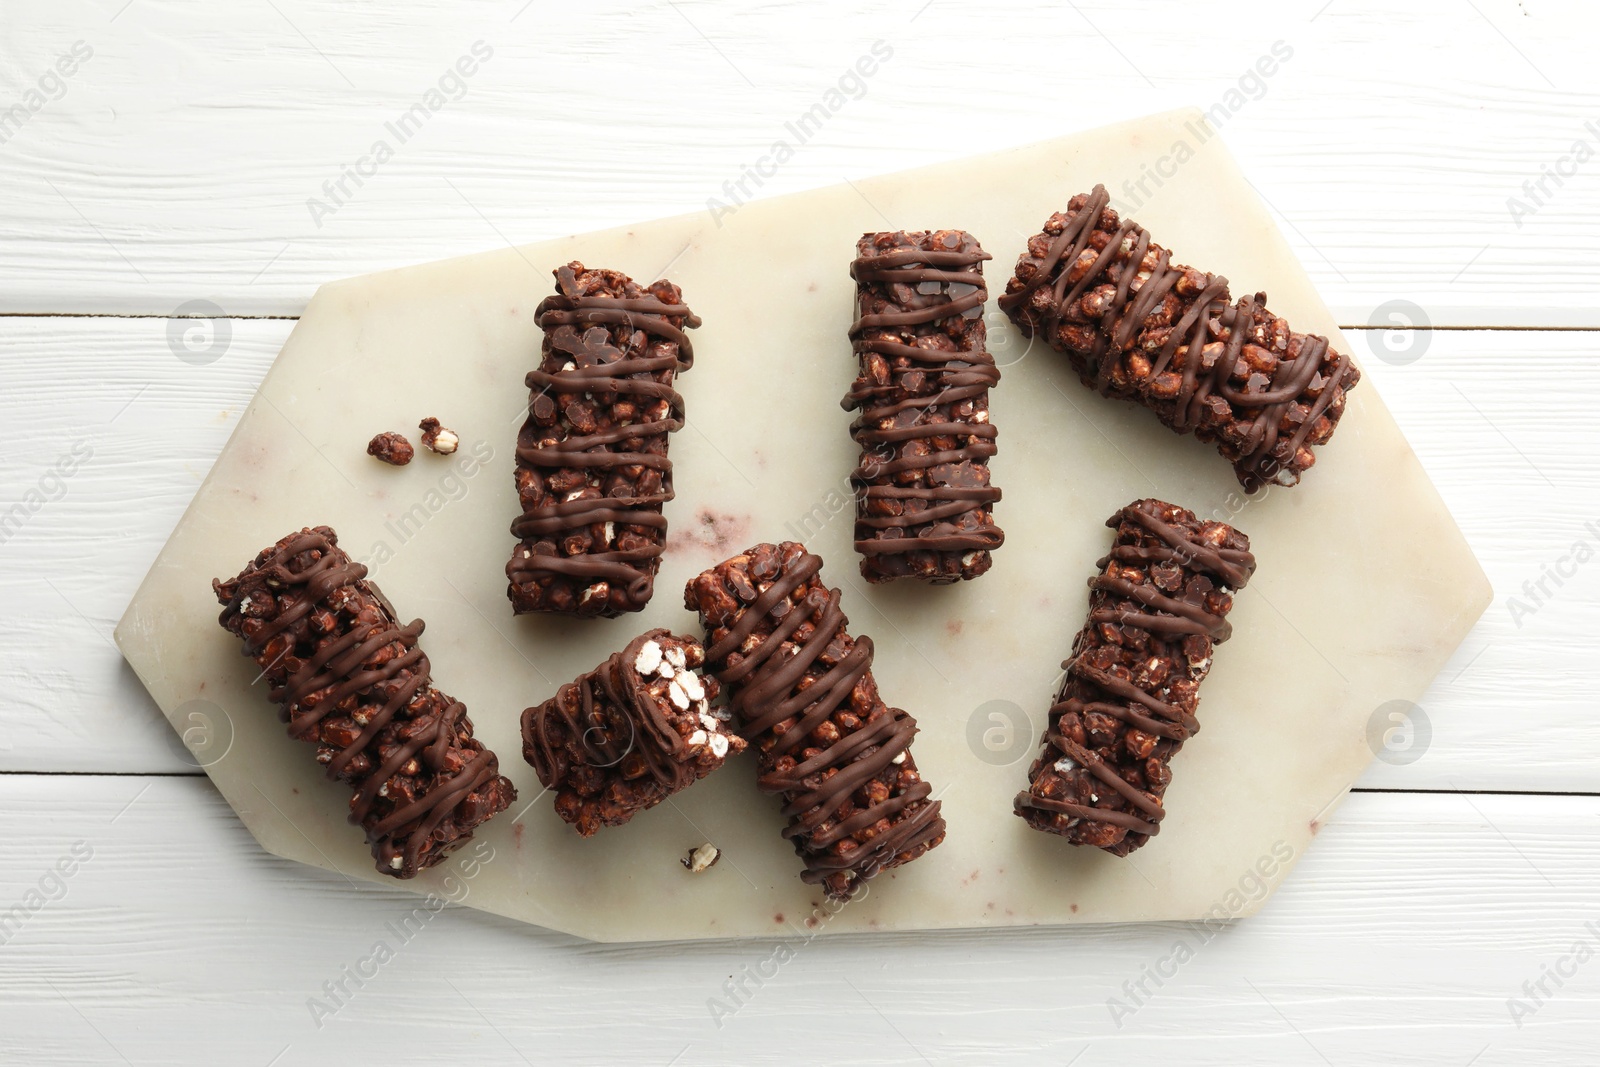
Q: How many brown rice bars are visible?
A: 7